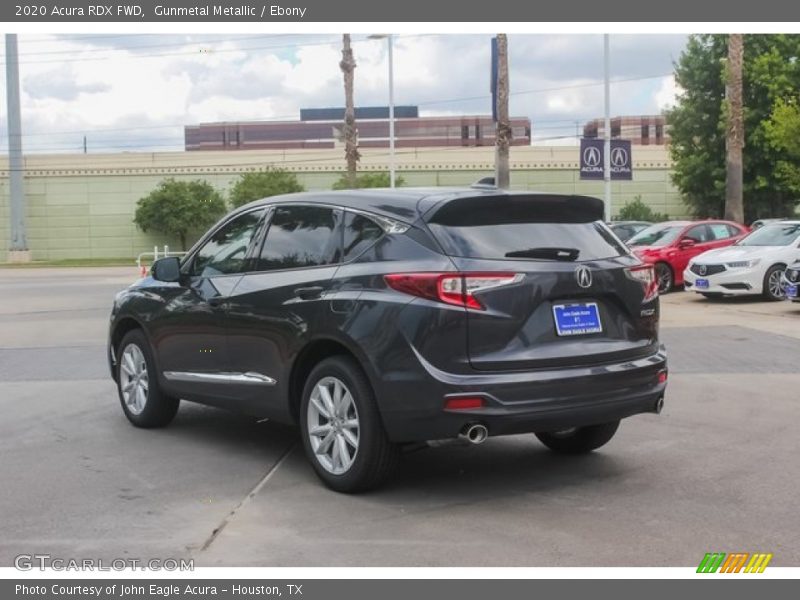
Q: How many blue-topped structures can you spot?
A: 1